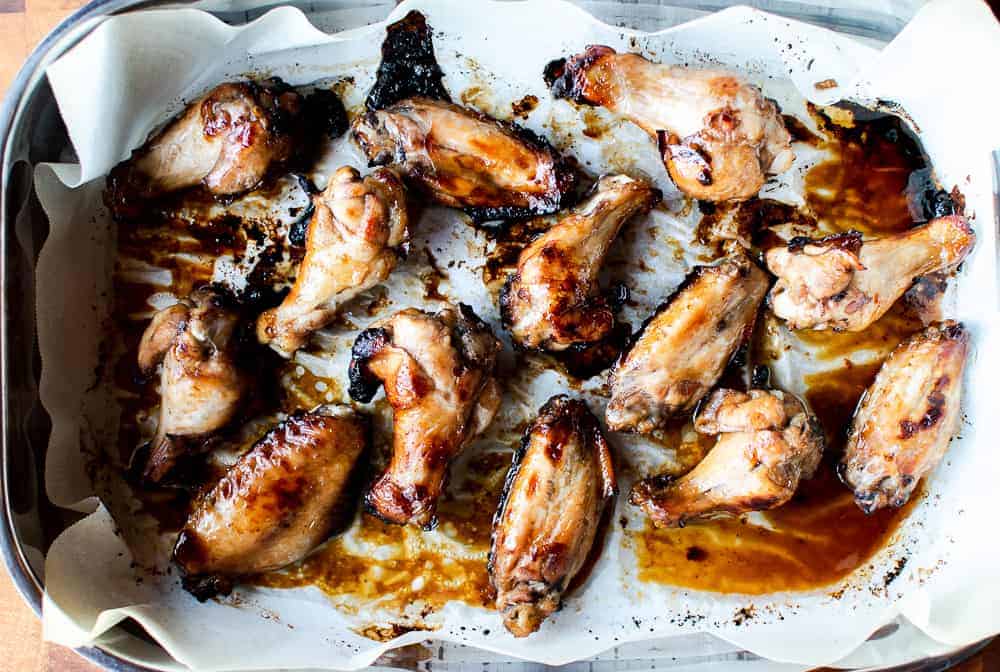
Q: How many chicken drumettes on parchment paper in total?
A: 8